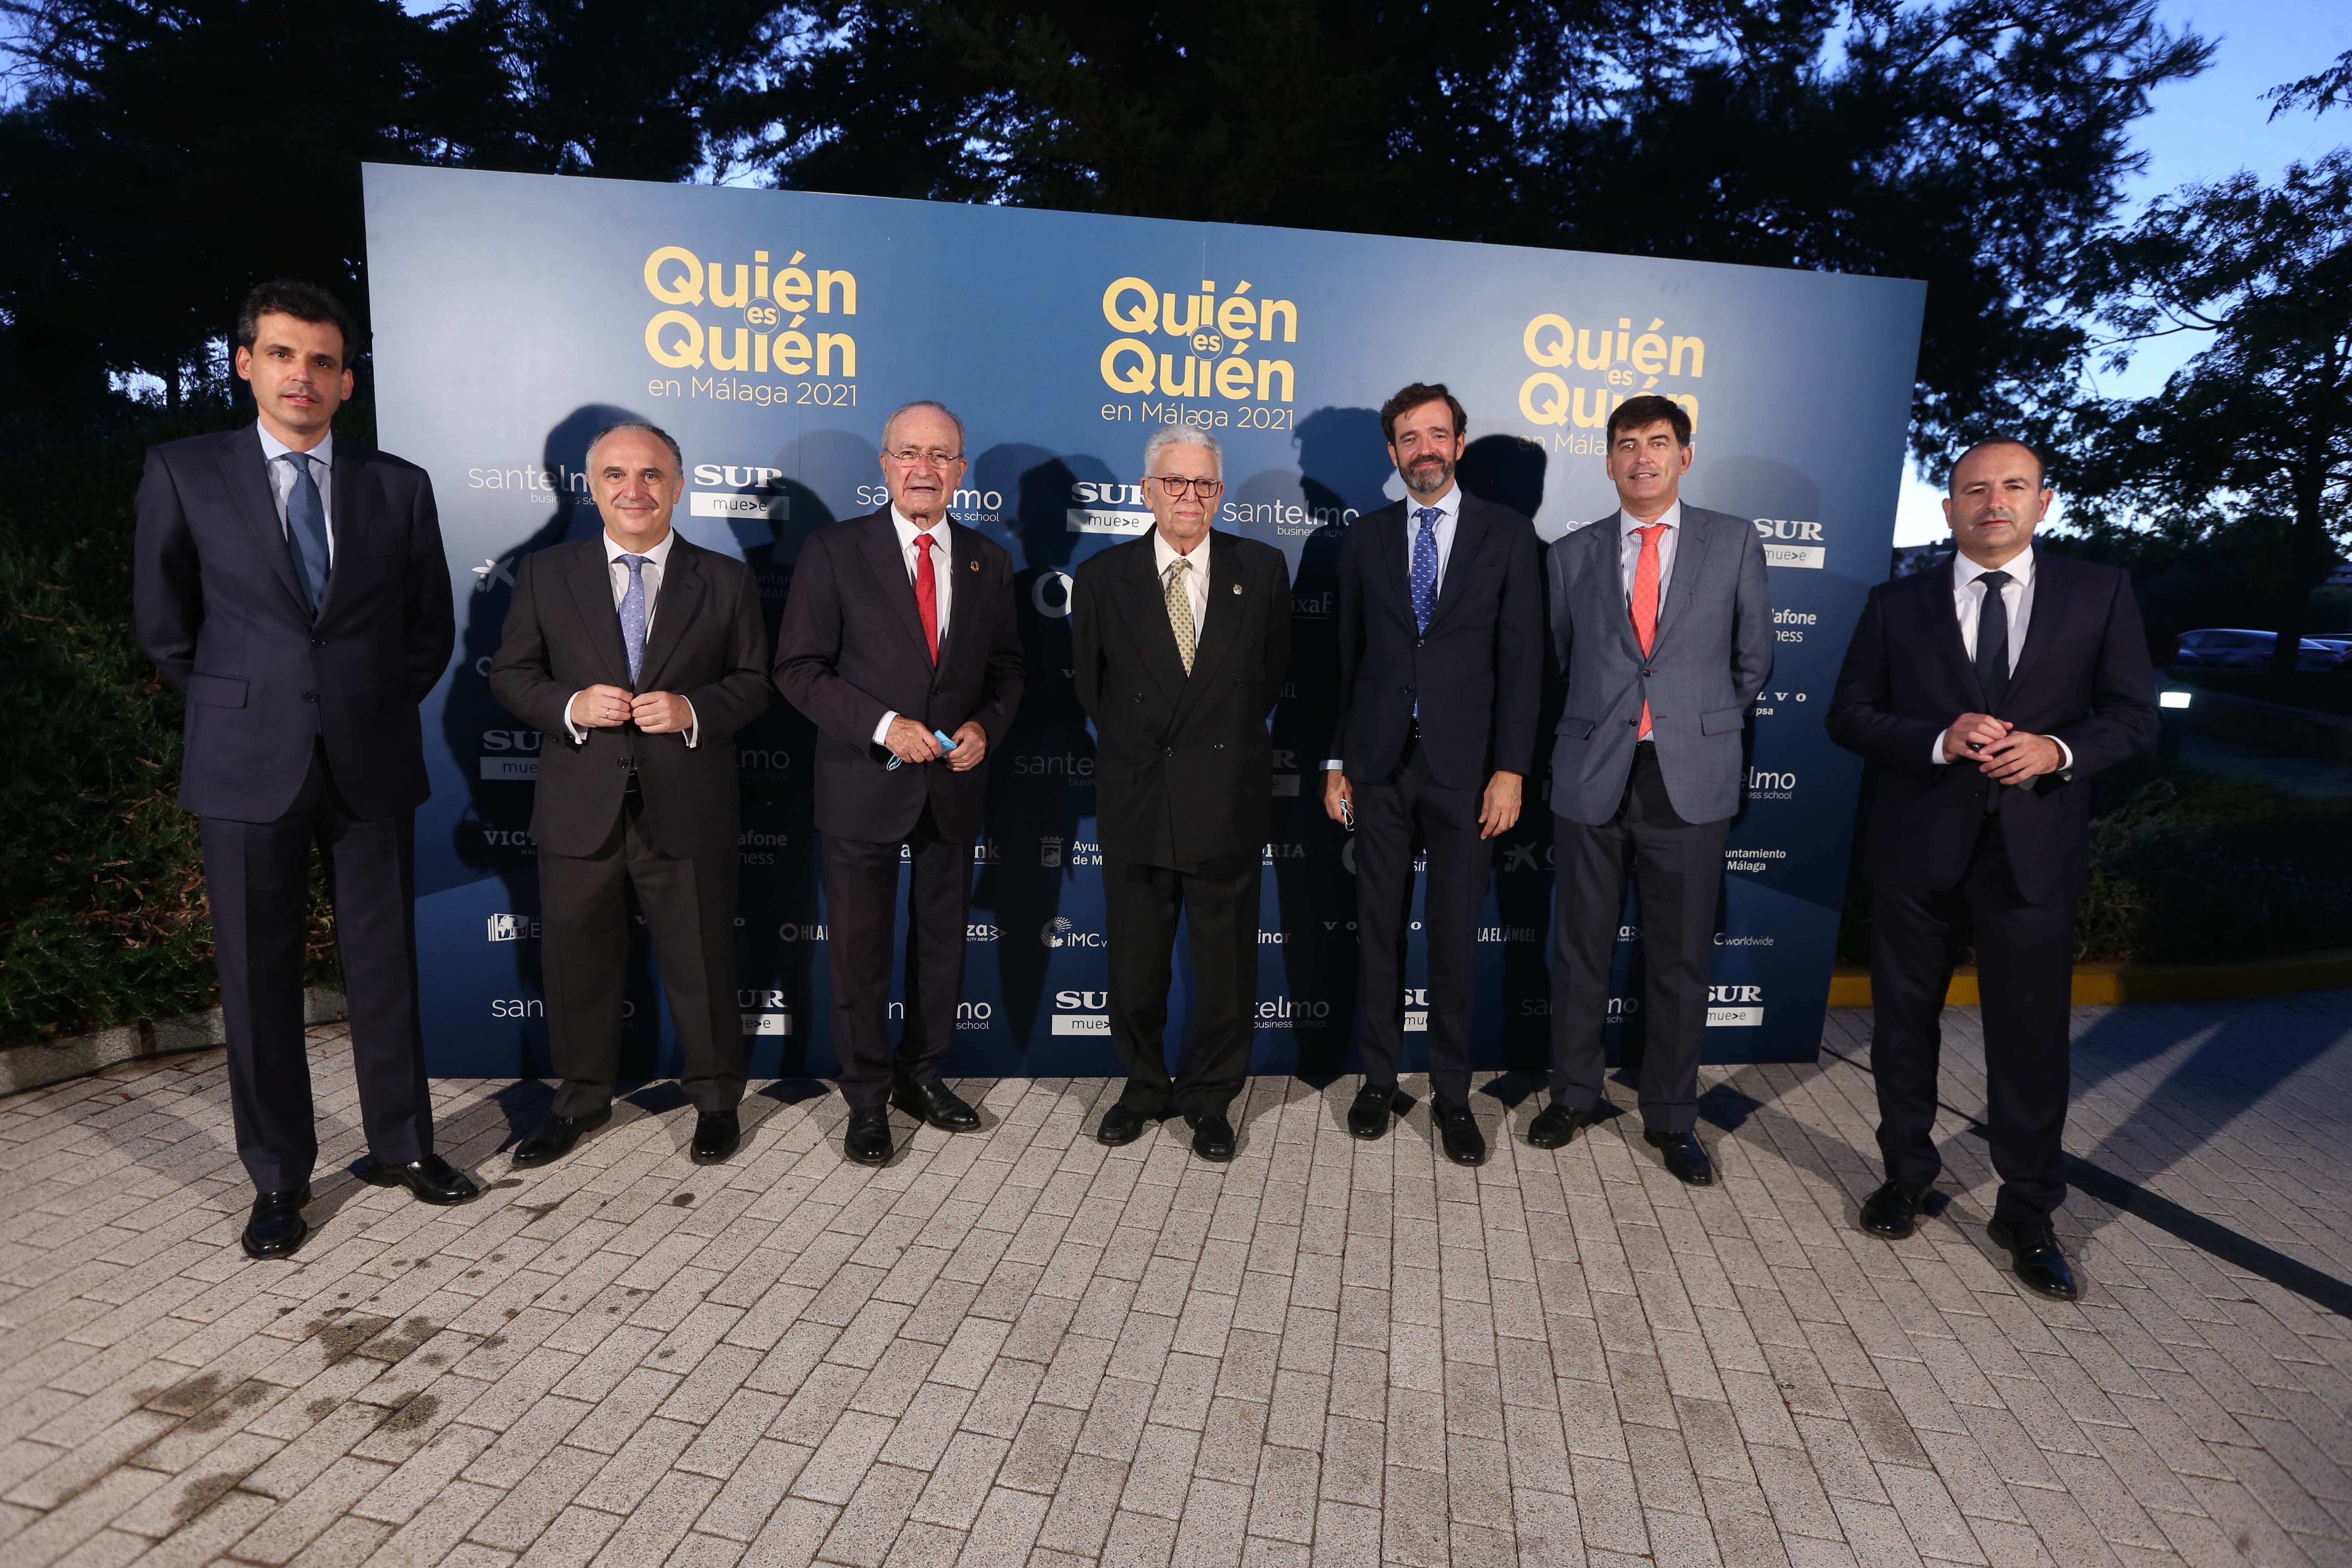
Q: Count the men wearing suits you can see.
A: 7